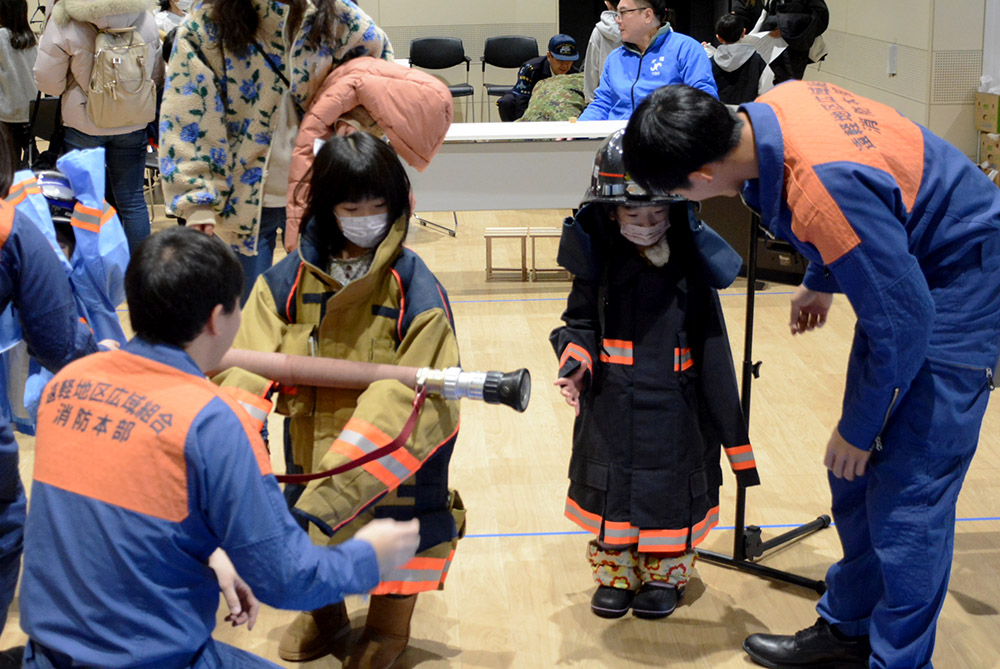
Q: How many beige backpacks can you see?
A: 1